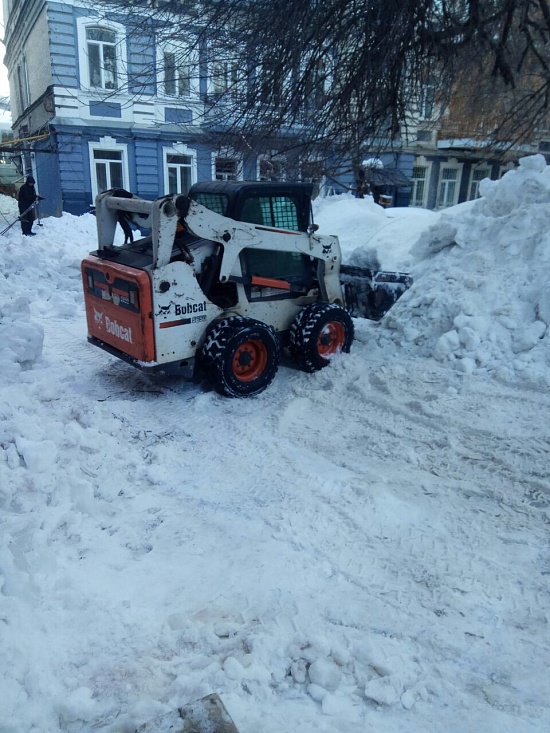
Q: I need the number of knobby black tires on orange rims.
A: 2